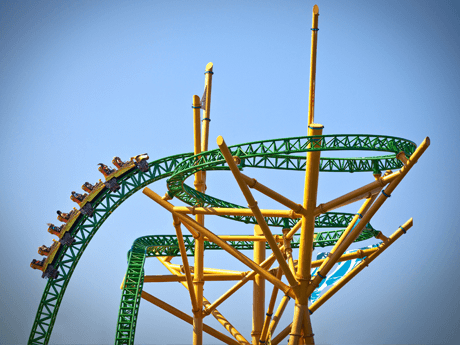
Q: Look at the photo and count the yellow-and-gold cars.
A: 4